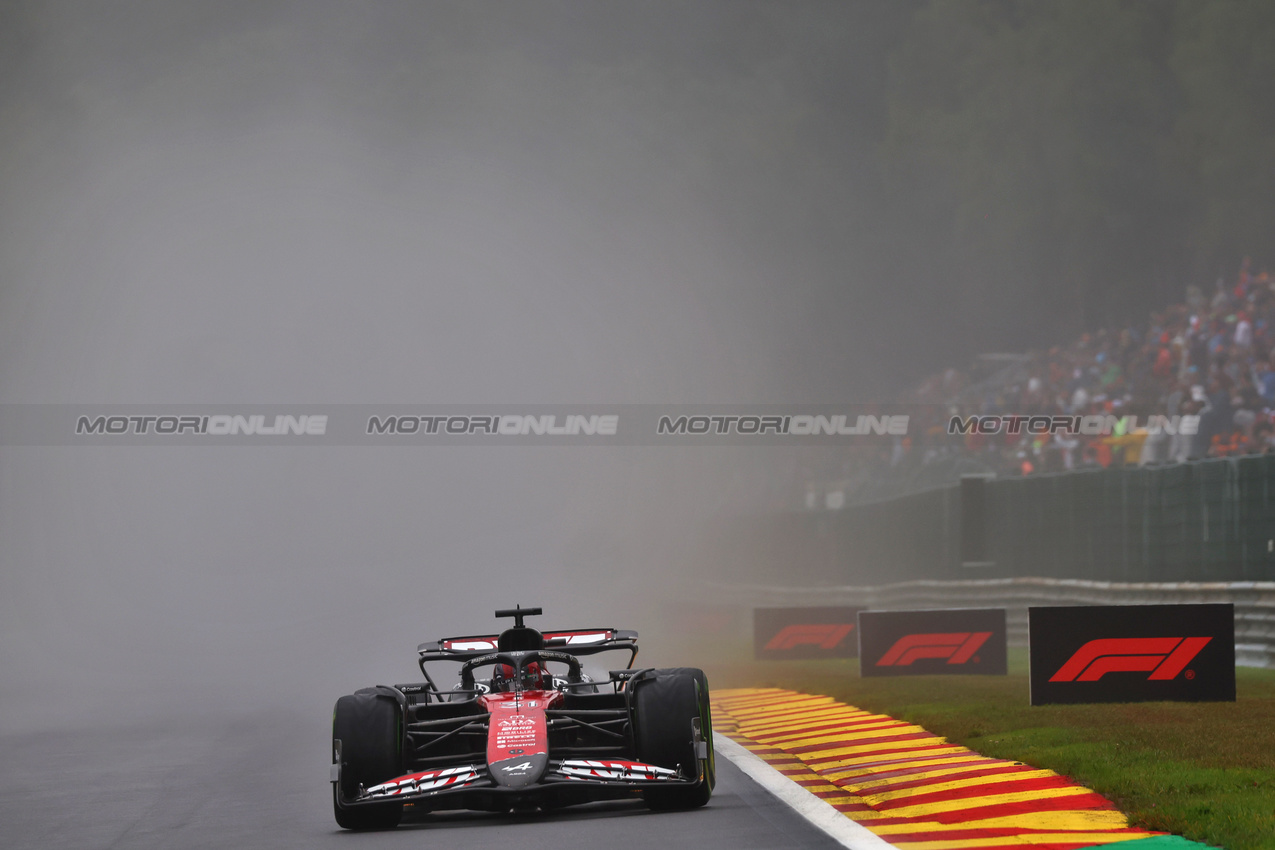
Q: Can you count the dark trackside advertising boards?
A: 3